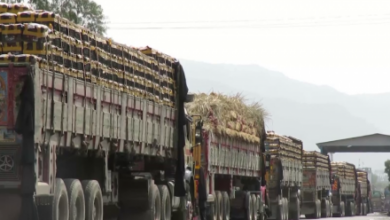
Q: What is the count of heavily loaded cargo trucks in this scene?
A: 6